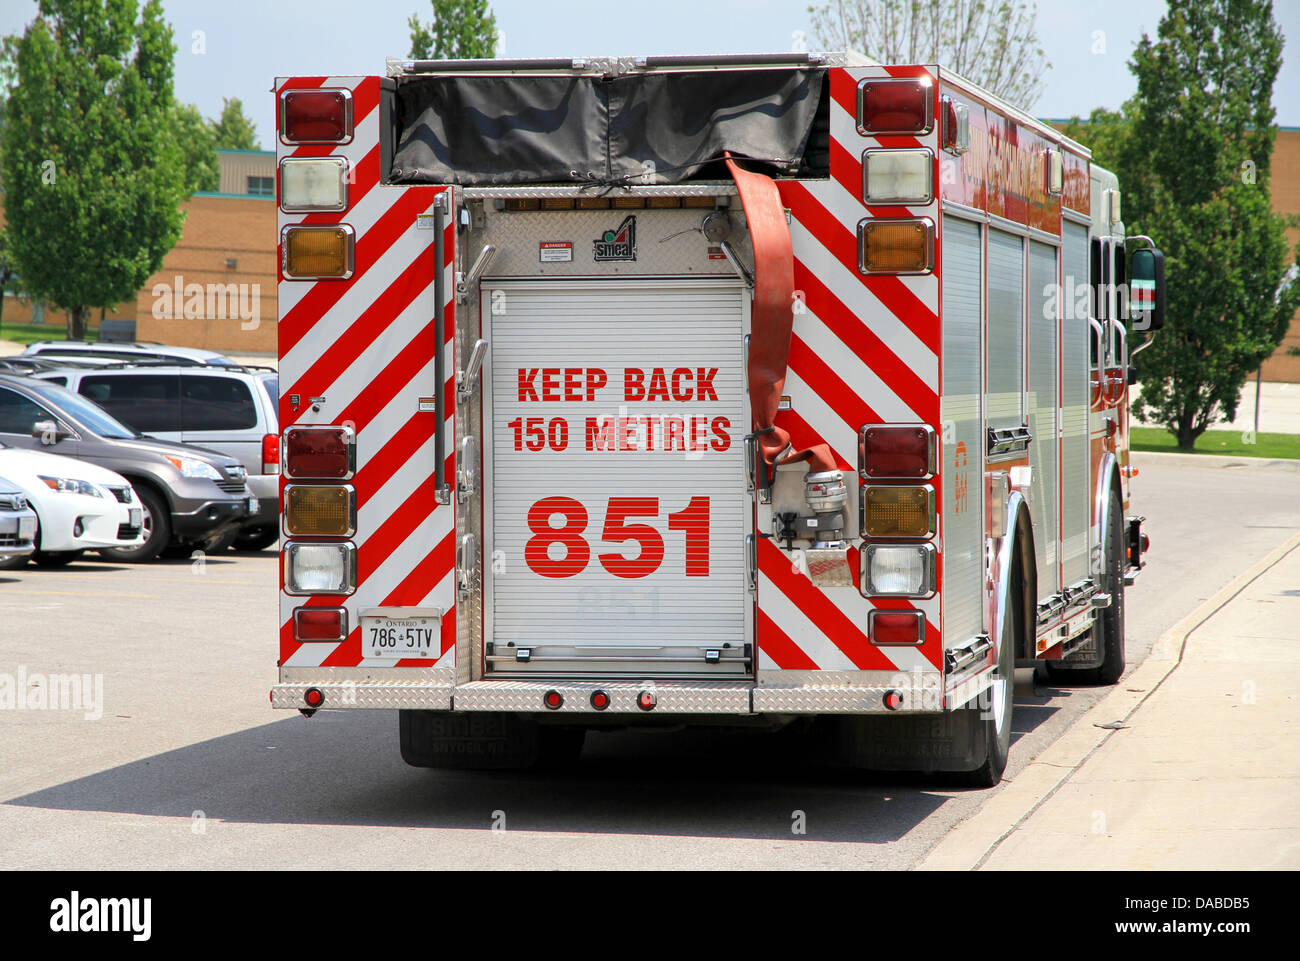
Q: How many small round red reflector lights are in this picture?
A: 5